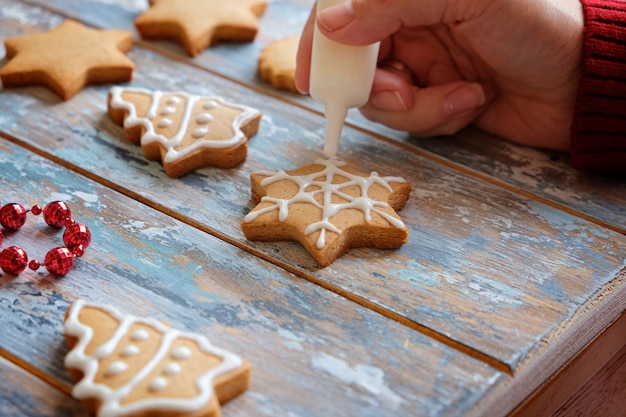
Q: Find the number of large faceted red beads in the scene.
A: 5